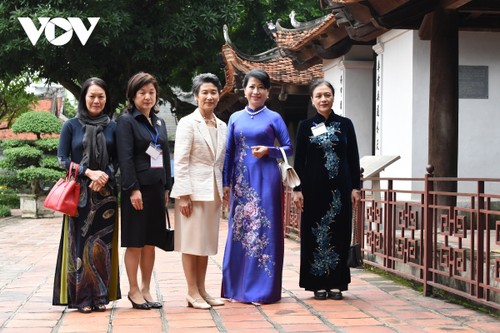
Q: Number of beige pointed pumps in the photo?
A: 2